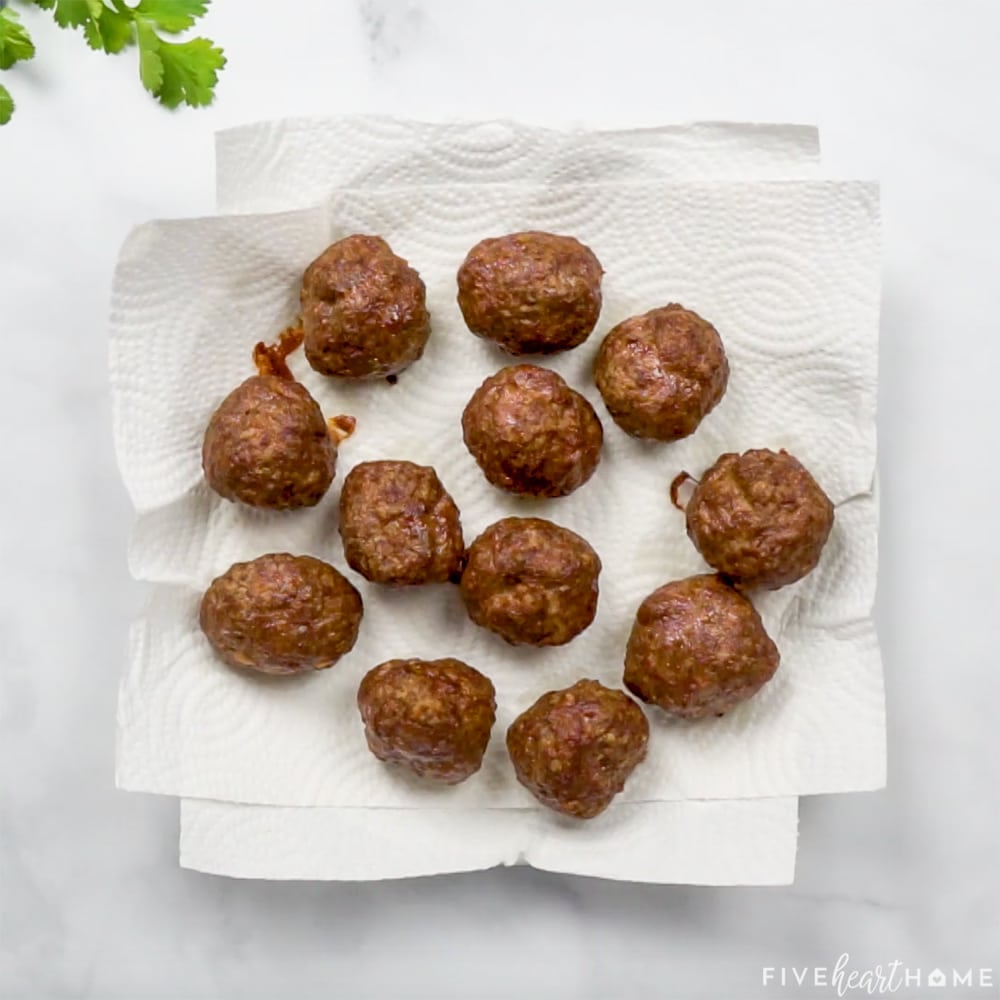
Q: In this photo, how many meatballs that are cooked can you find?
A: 12